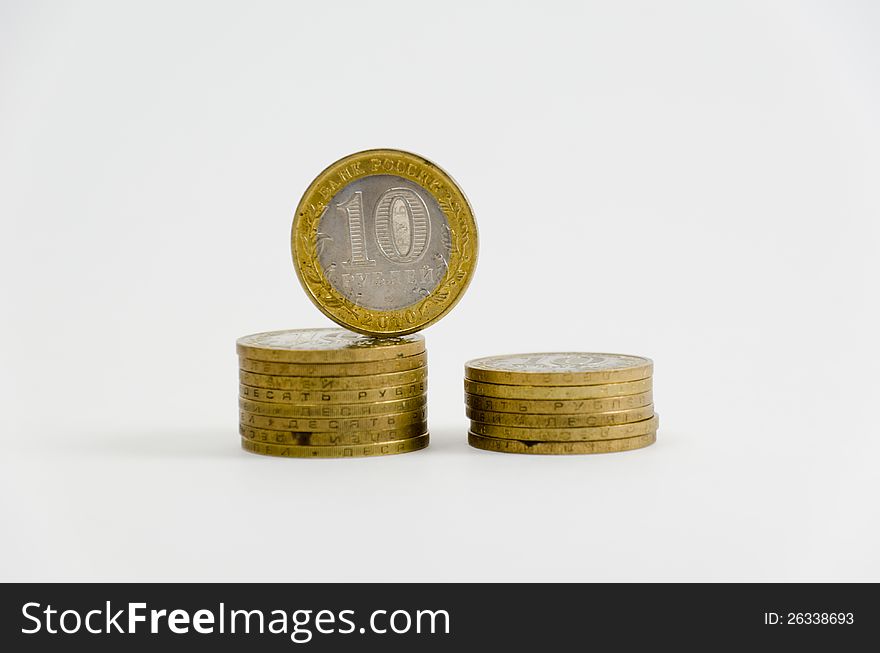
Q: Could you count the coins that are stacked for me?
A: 14